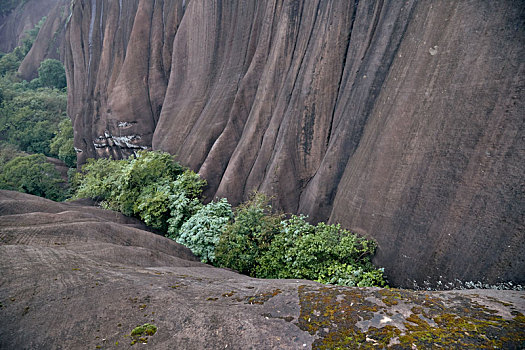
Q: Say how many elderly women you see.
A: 0